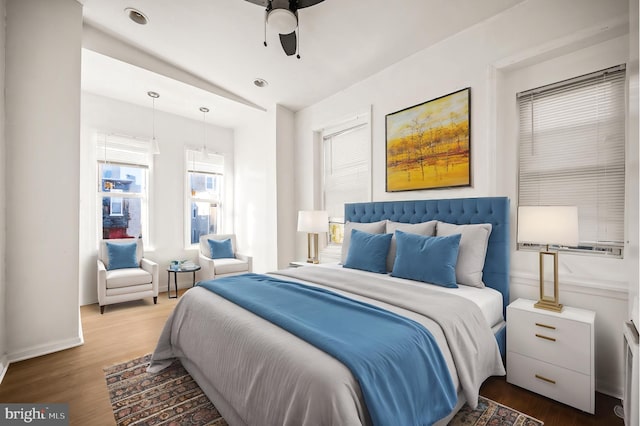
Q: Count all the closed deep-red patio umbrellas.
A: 0